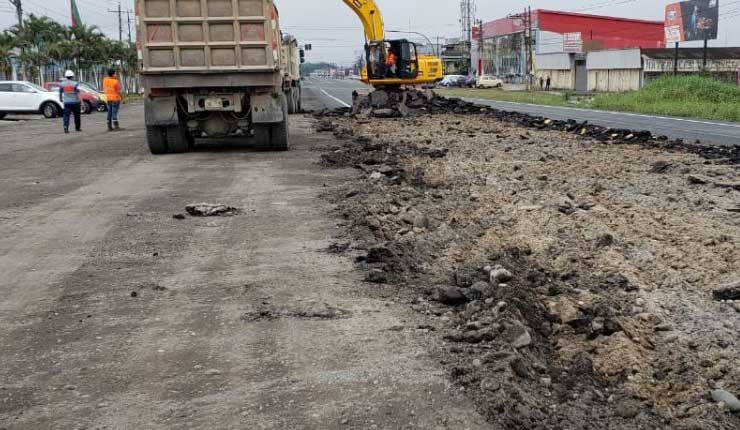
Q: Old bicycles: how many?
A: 0